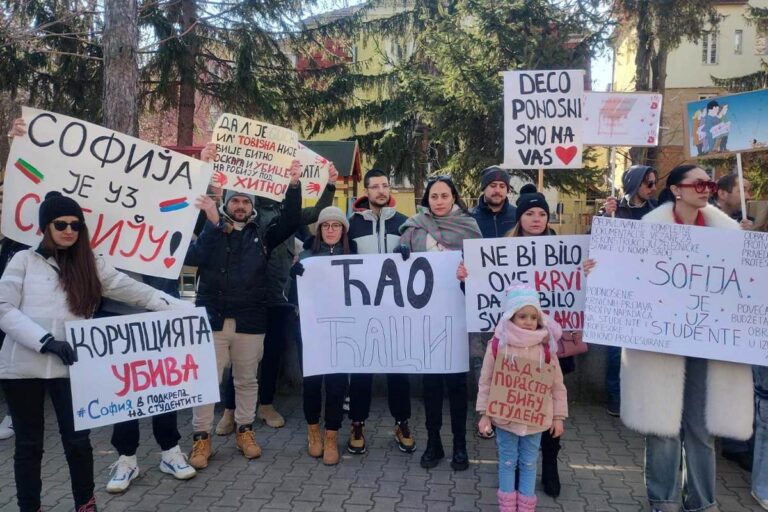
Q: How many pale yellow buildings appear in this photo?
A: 2